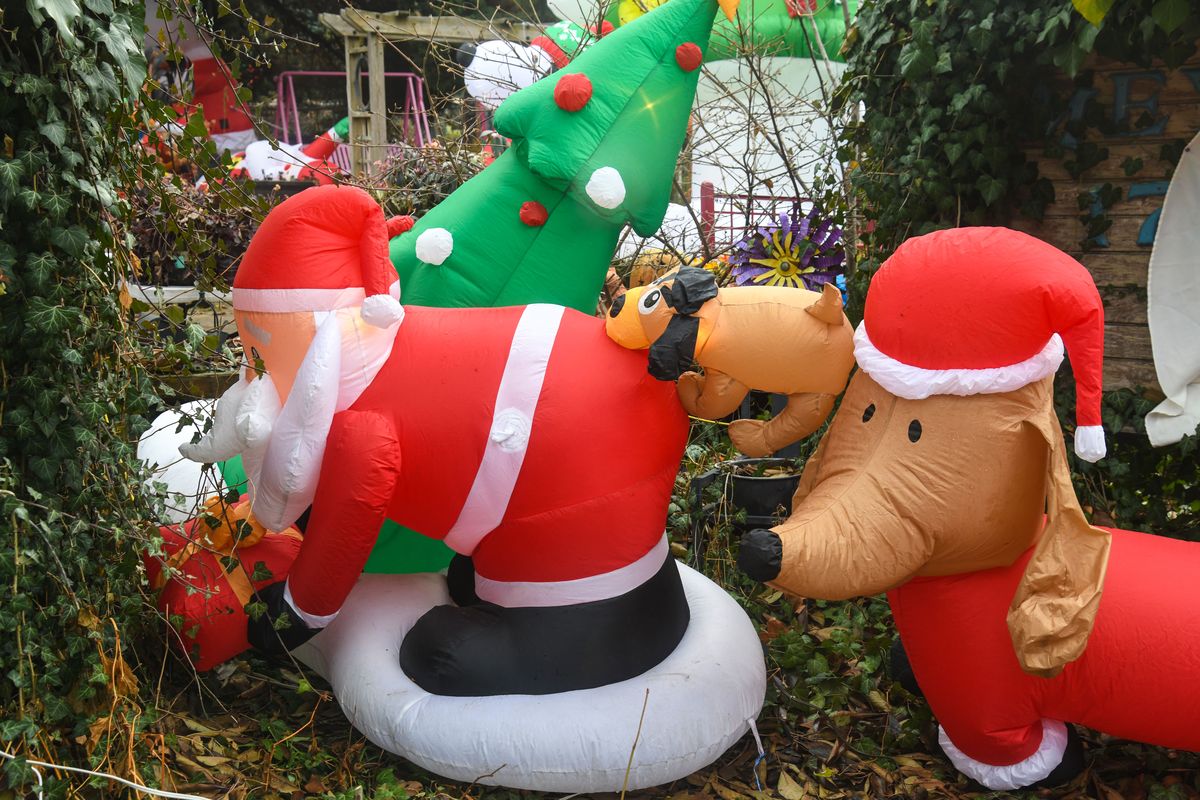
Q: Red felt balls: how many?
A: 3